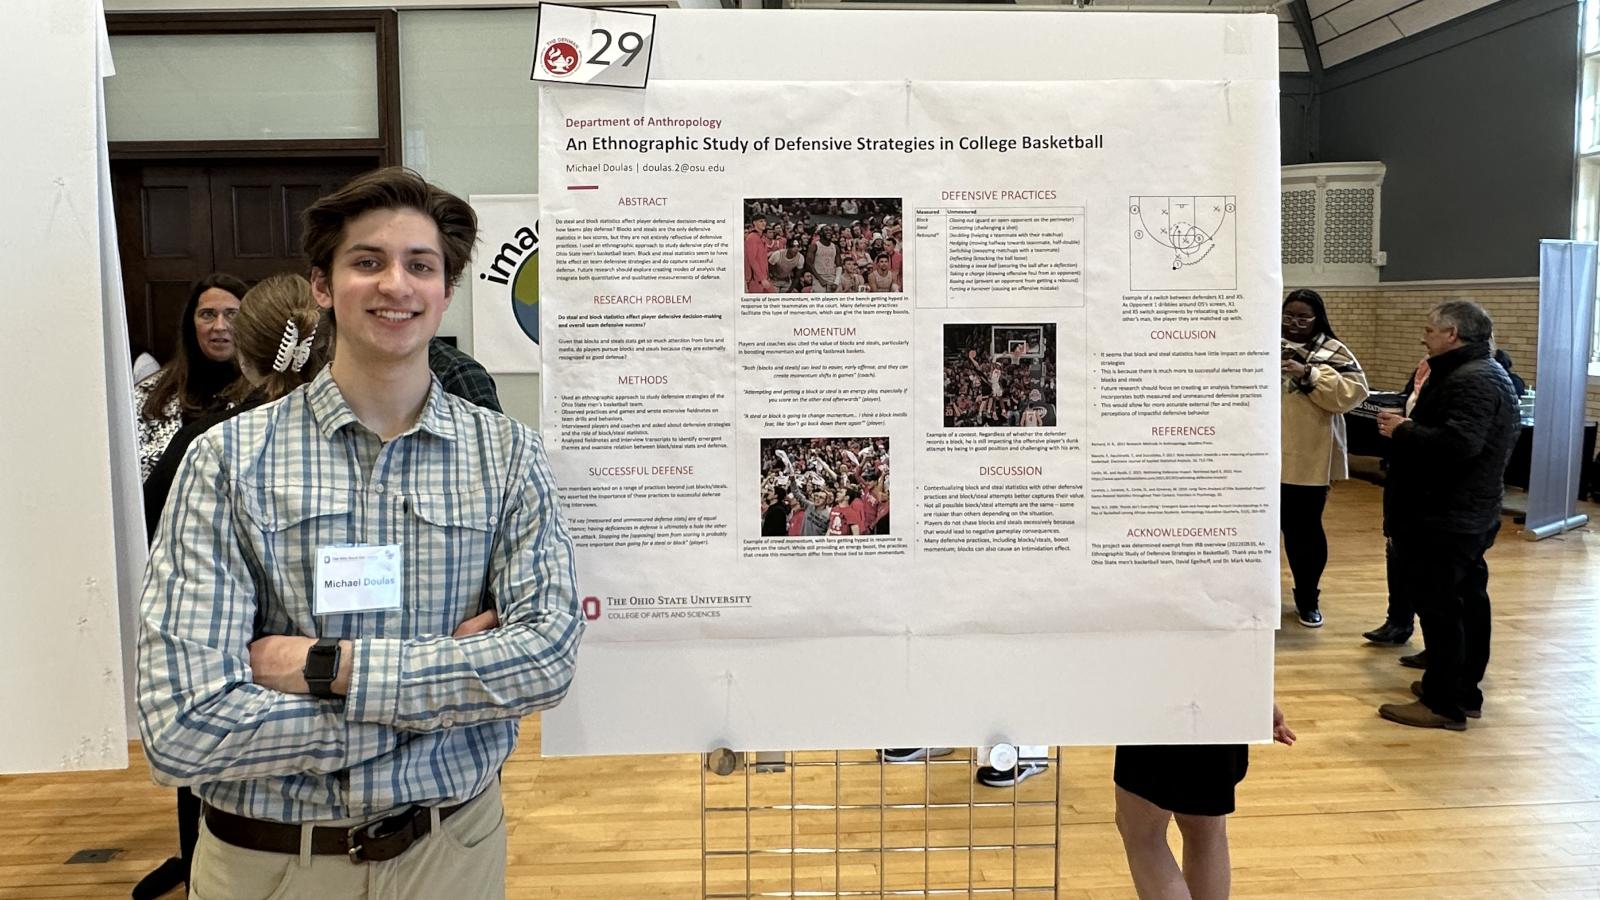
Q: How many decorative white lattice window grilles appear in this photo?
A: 2